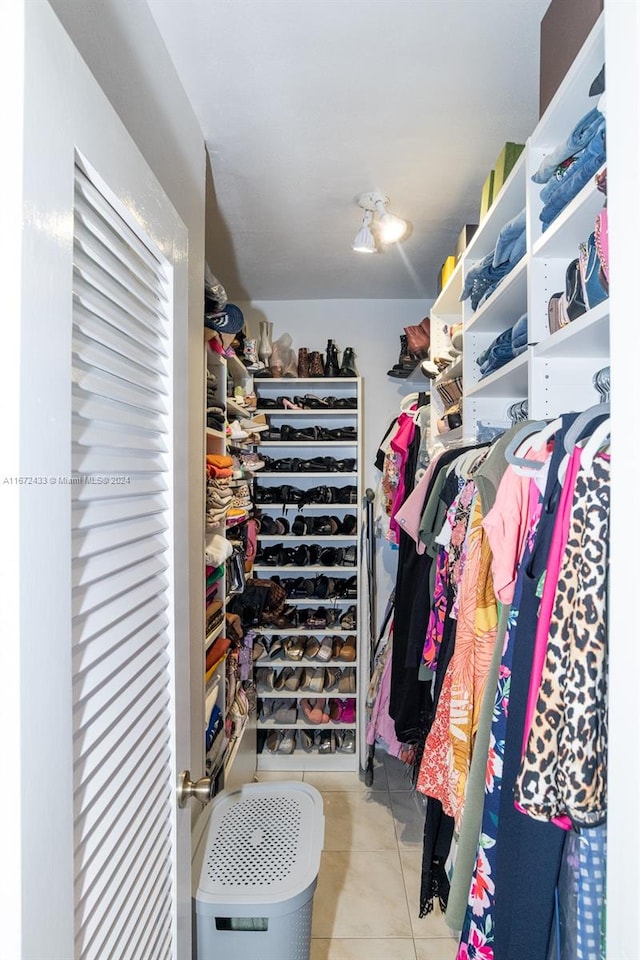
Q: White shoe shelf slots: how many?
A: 12